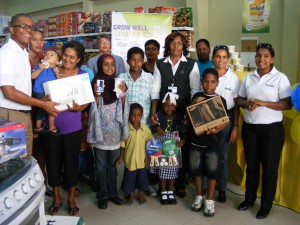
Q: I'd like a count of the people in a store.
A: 15